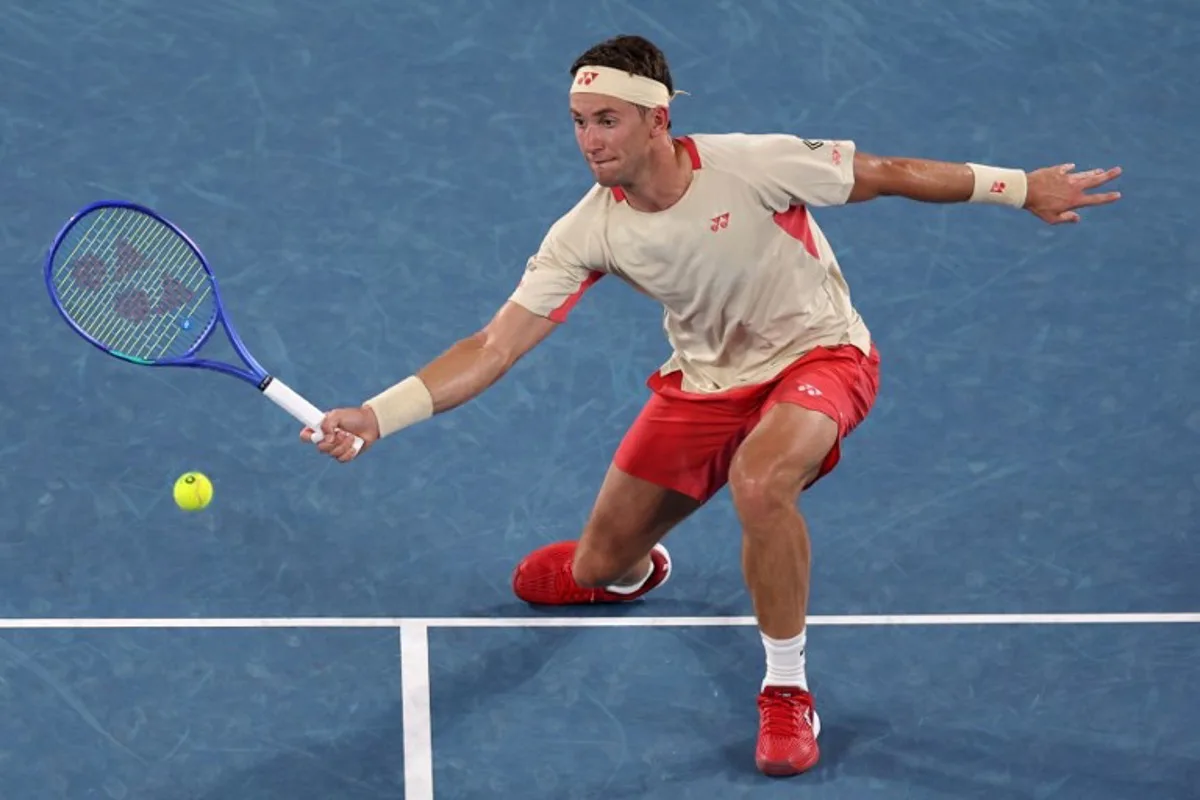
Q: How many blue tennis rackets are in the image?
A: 1